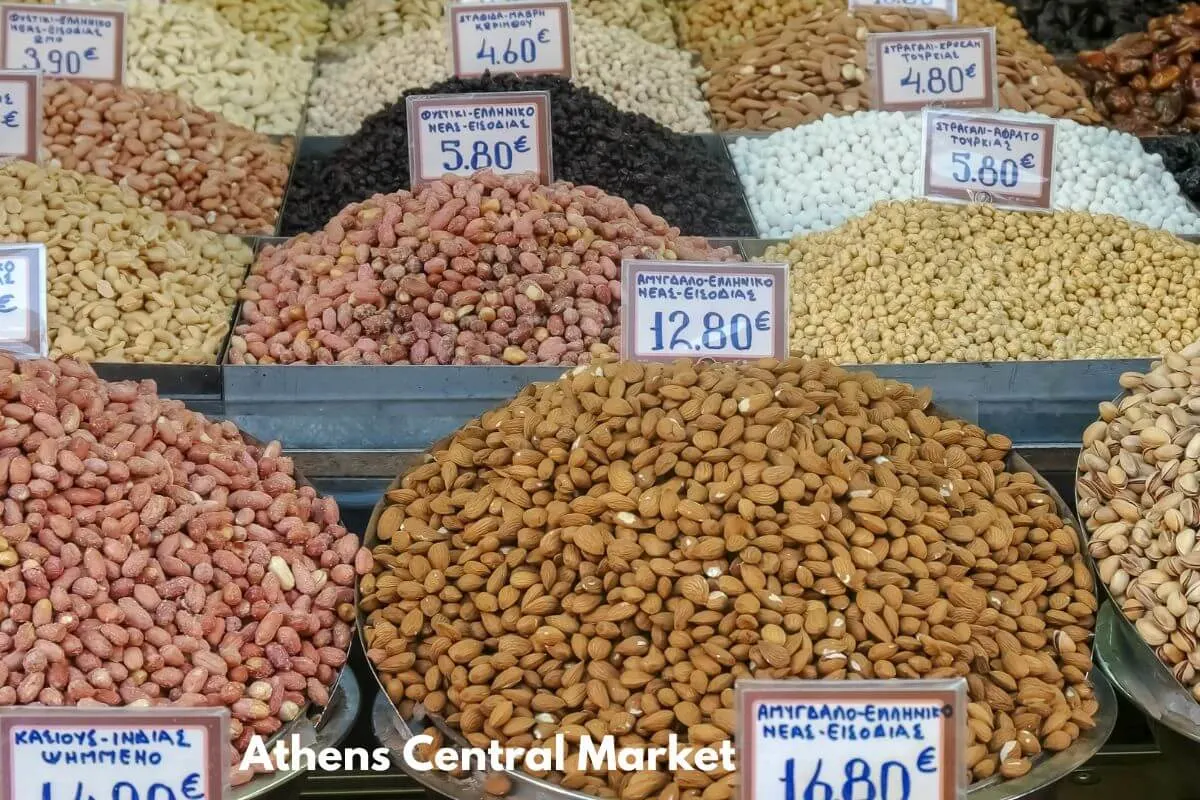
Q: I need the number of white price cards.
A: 11